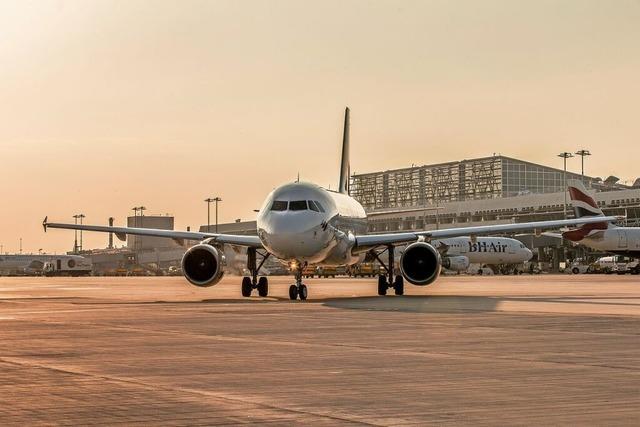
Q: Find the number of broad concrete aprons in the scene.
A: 1